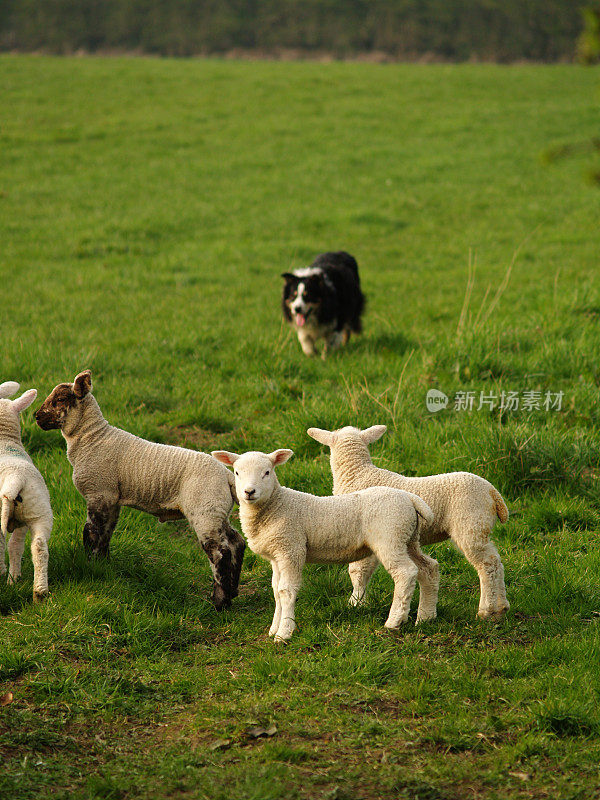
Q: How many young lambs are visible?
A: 4